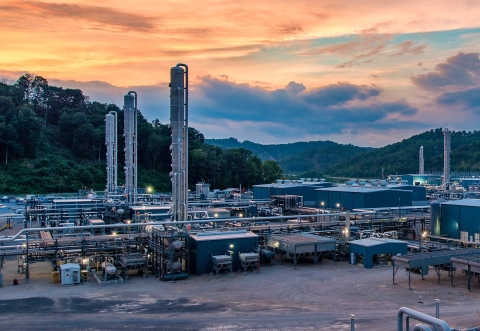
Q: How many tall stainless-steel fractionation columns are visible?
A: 5